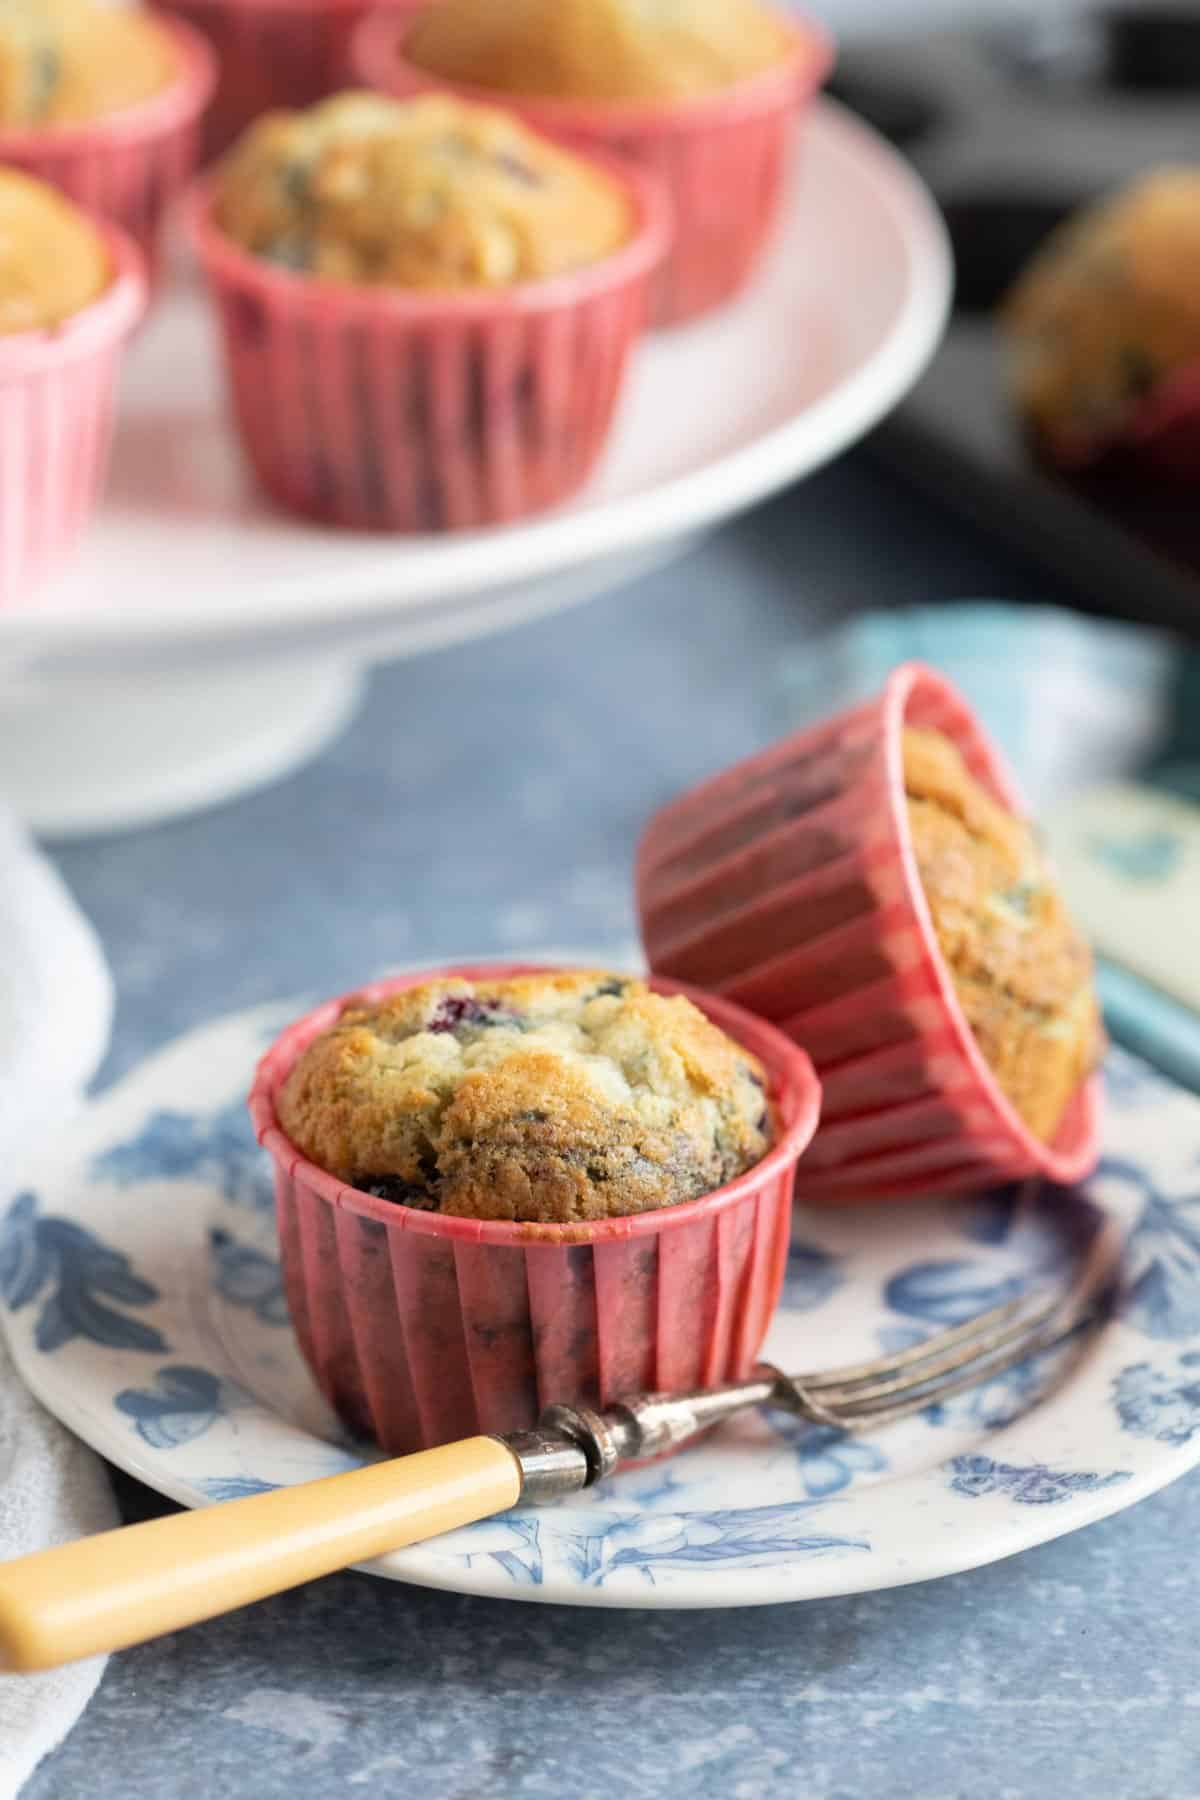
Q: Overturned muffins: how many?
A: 1